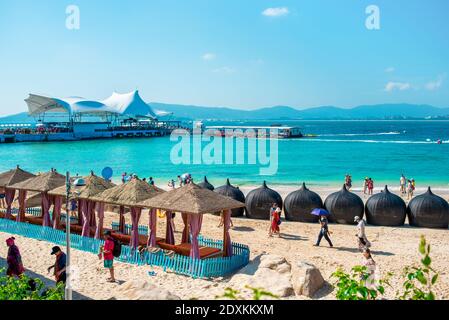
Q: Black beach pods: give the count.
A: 7